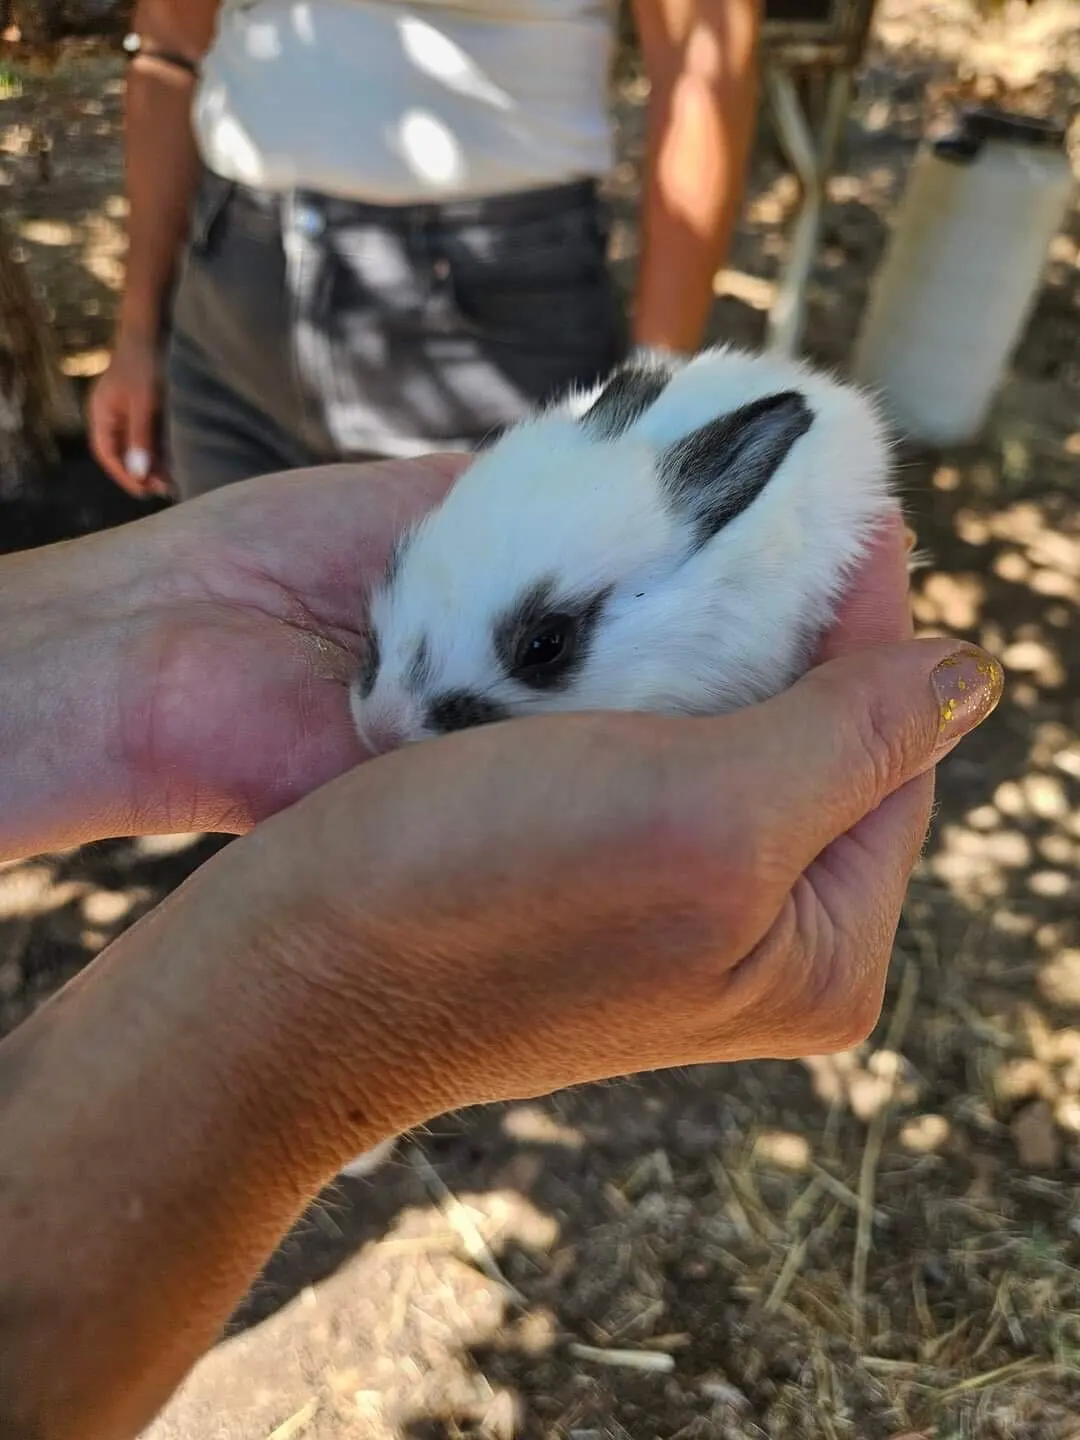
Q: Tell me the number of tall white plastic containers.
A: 1